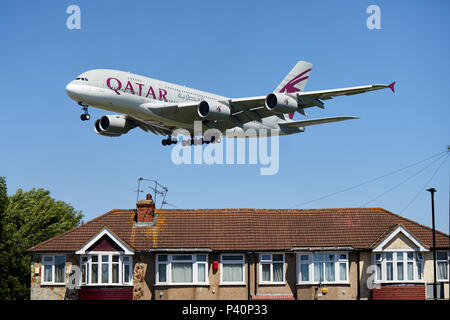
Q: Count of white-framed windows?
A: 8